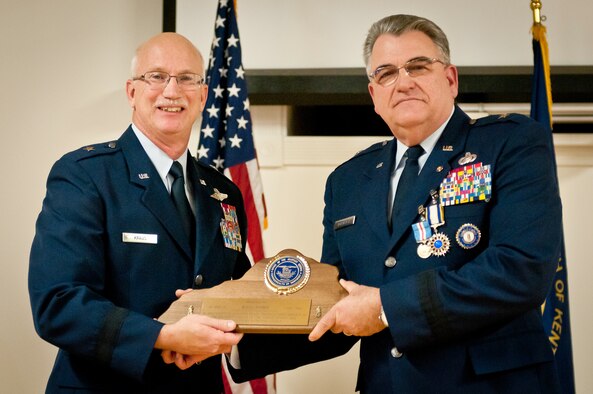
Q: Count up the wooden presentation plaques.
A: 1